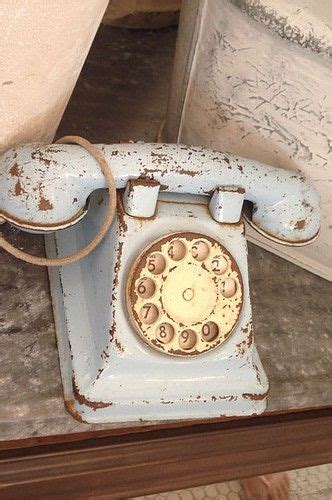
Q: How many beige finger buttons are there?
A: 10